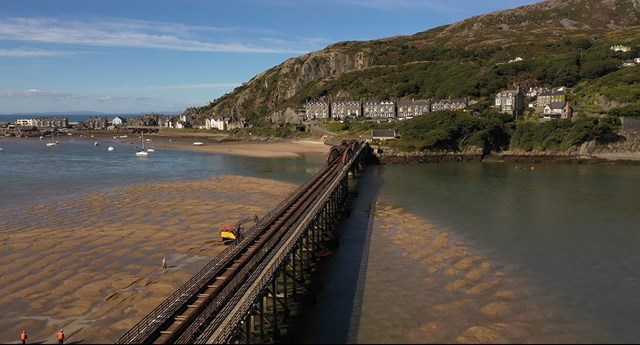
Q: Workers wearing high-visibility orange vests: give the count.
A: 2